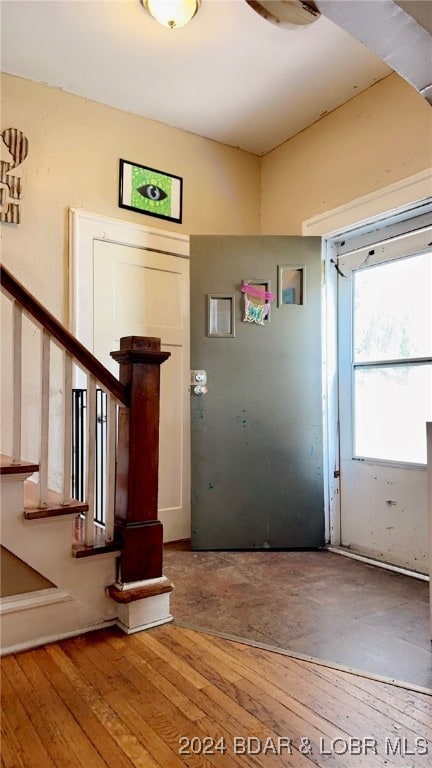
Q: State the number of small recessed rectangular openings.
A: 3